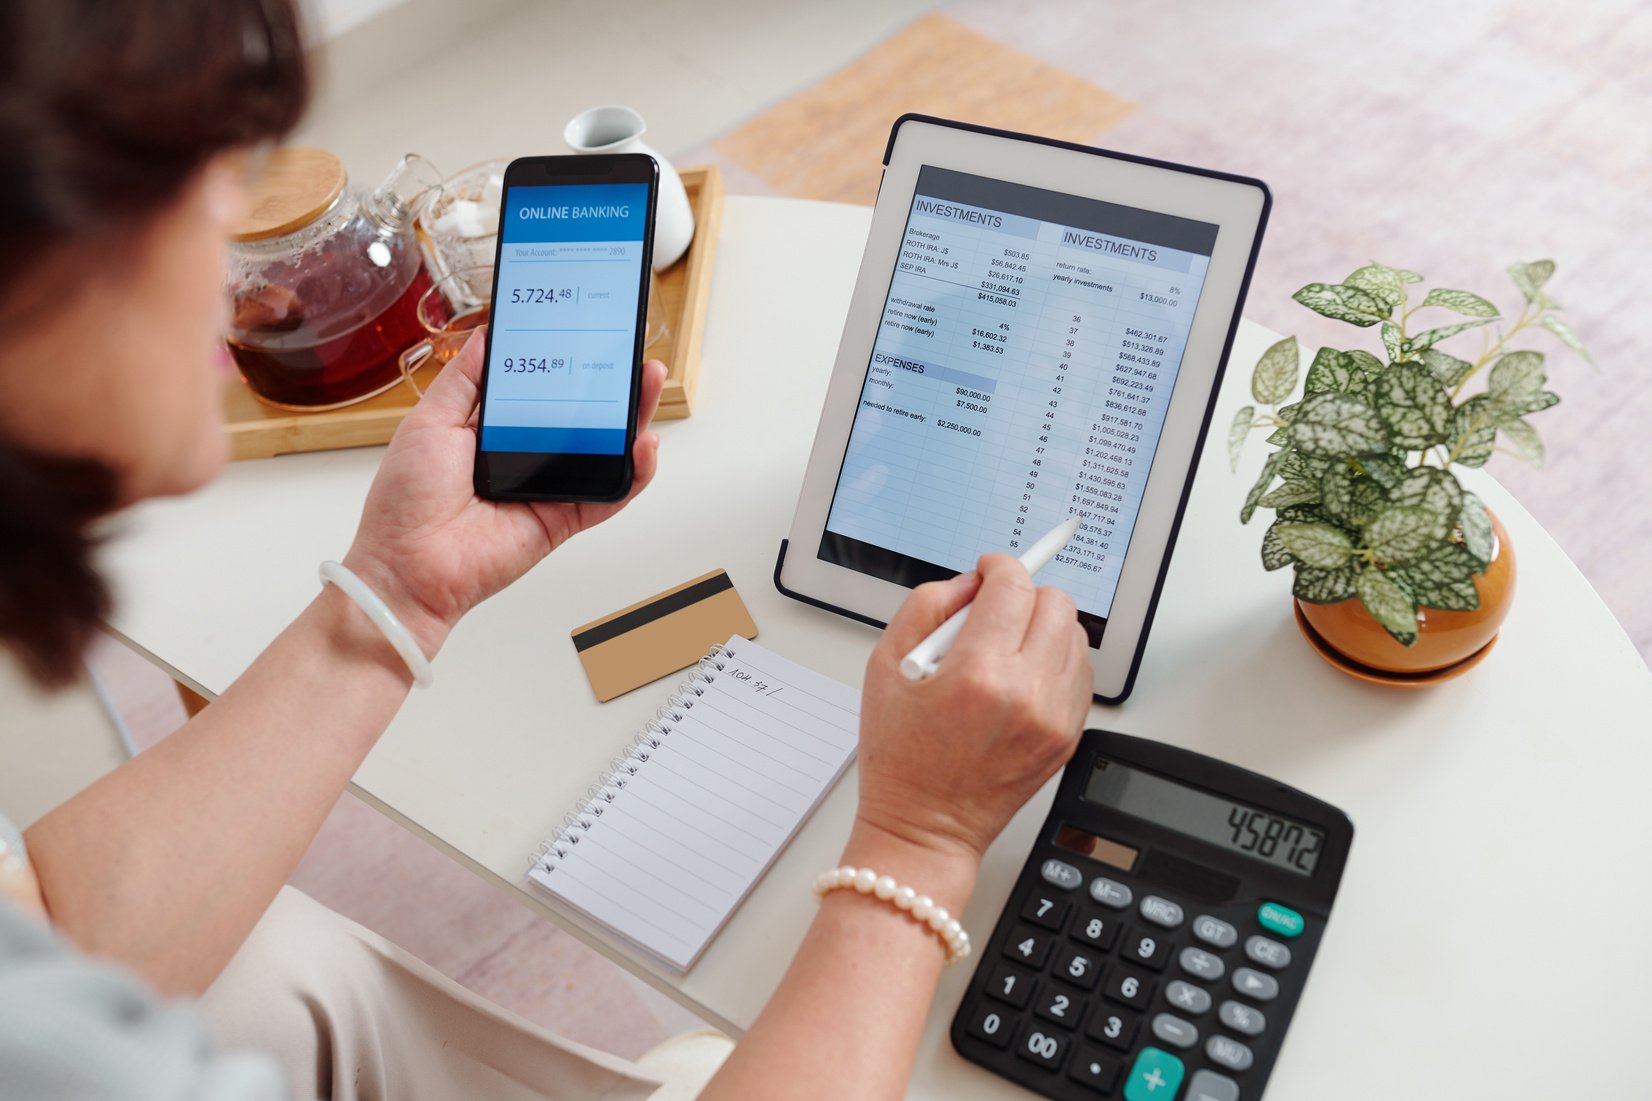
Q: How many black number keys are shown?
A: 11